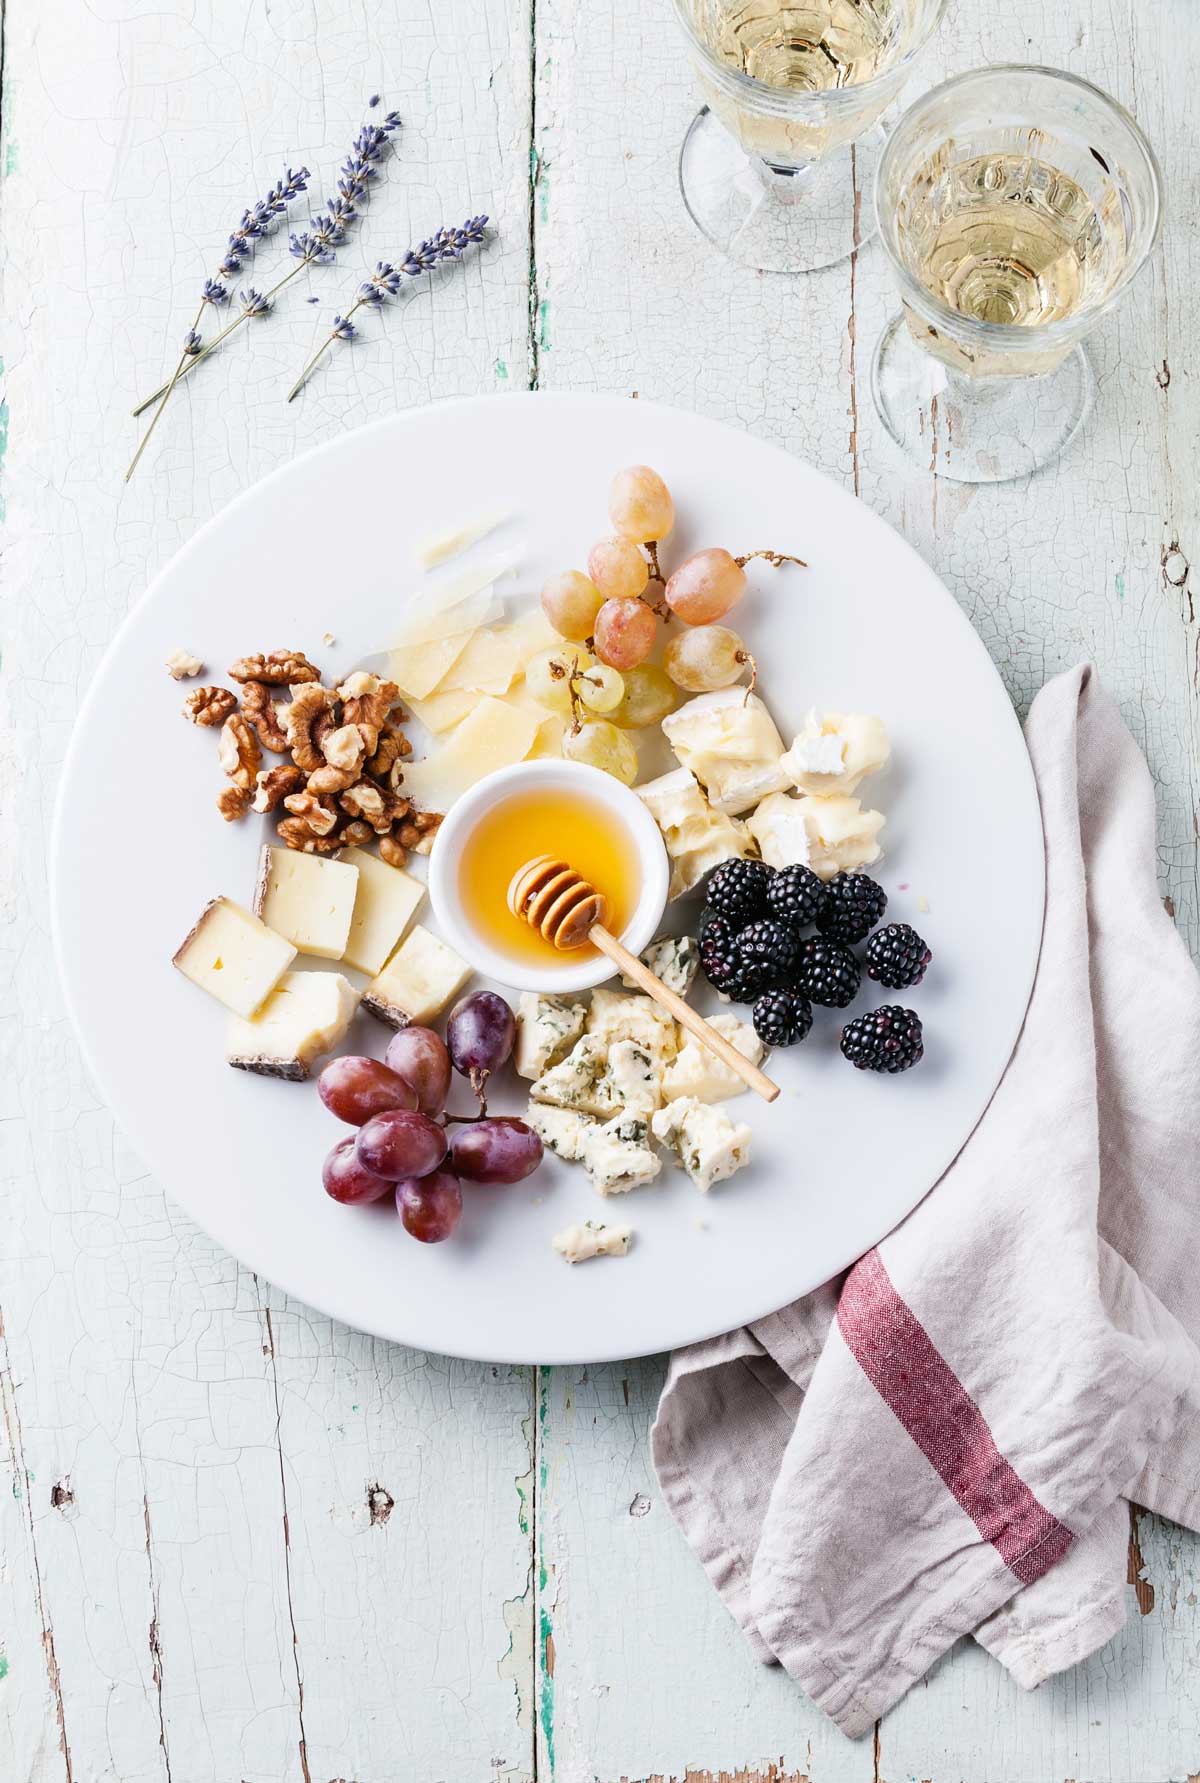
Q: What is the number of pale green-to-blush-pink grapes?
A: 10